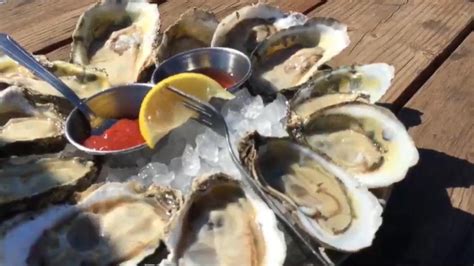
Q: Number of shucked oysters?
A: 12